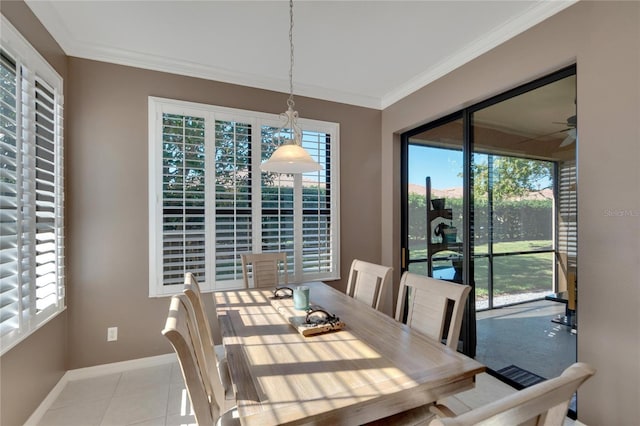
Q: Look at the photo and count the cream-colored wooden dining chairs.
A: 6